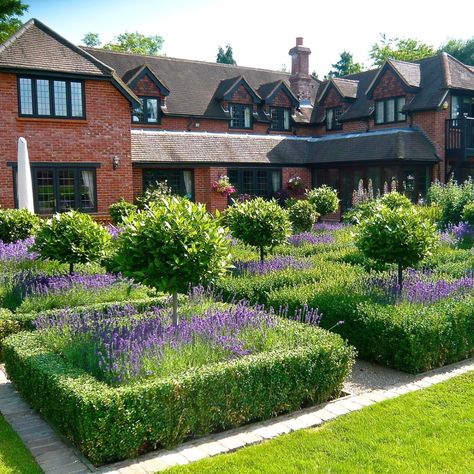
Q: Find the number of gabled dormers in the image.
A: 5